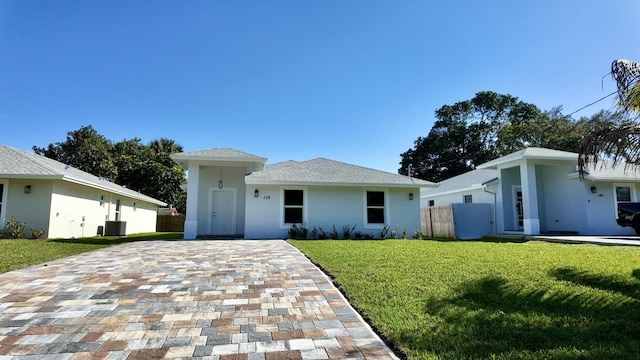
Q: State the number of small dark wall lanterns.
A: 4